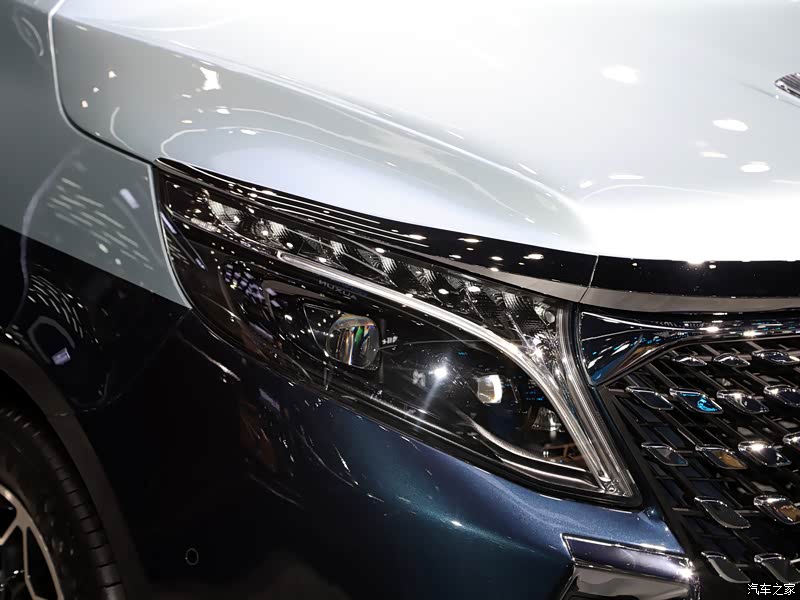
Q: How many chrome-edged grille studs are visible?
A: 15